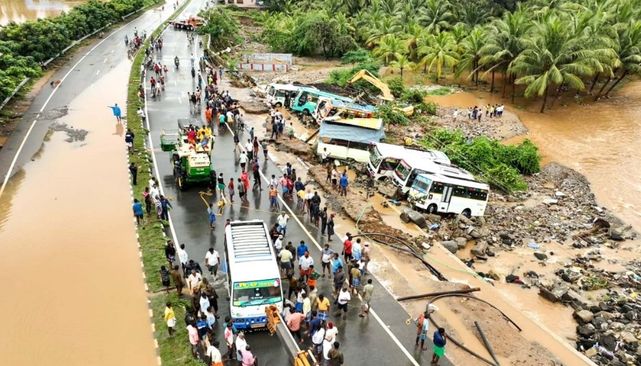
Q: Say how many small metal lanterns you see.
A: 0